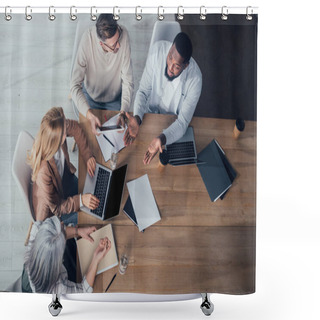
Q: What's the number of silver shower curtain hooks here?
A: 12